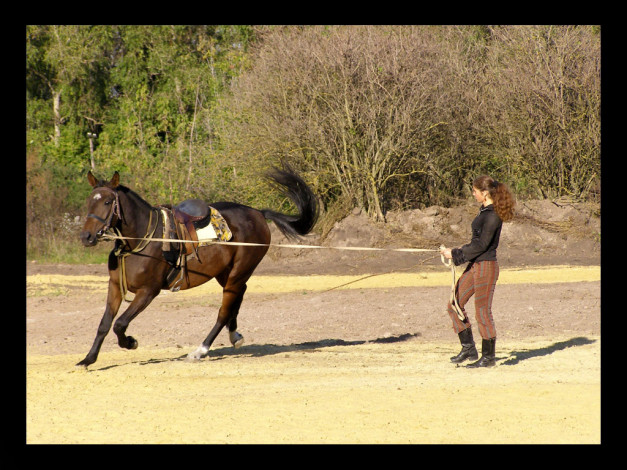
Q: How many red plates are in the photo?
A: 0